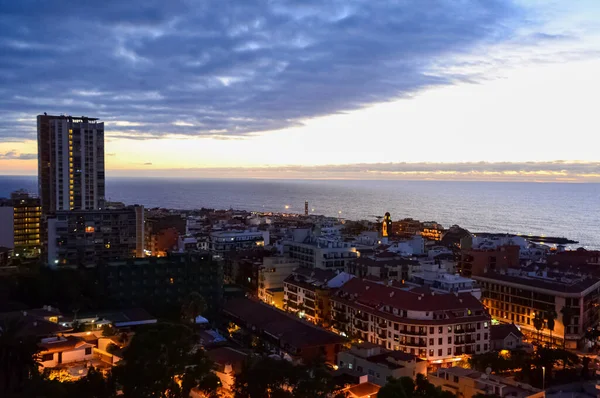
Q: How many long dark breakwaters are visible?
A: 1